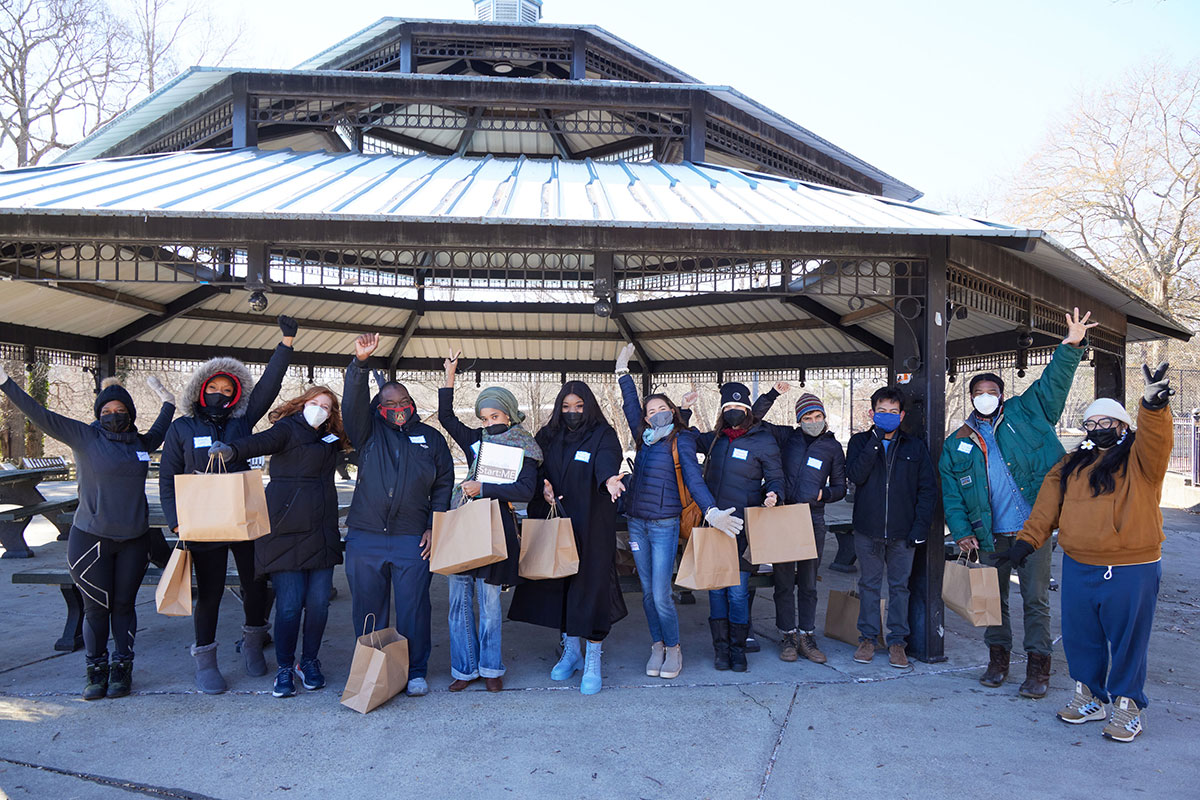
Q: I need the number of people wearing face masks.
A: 12